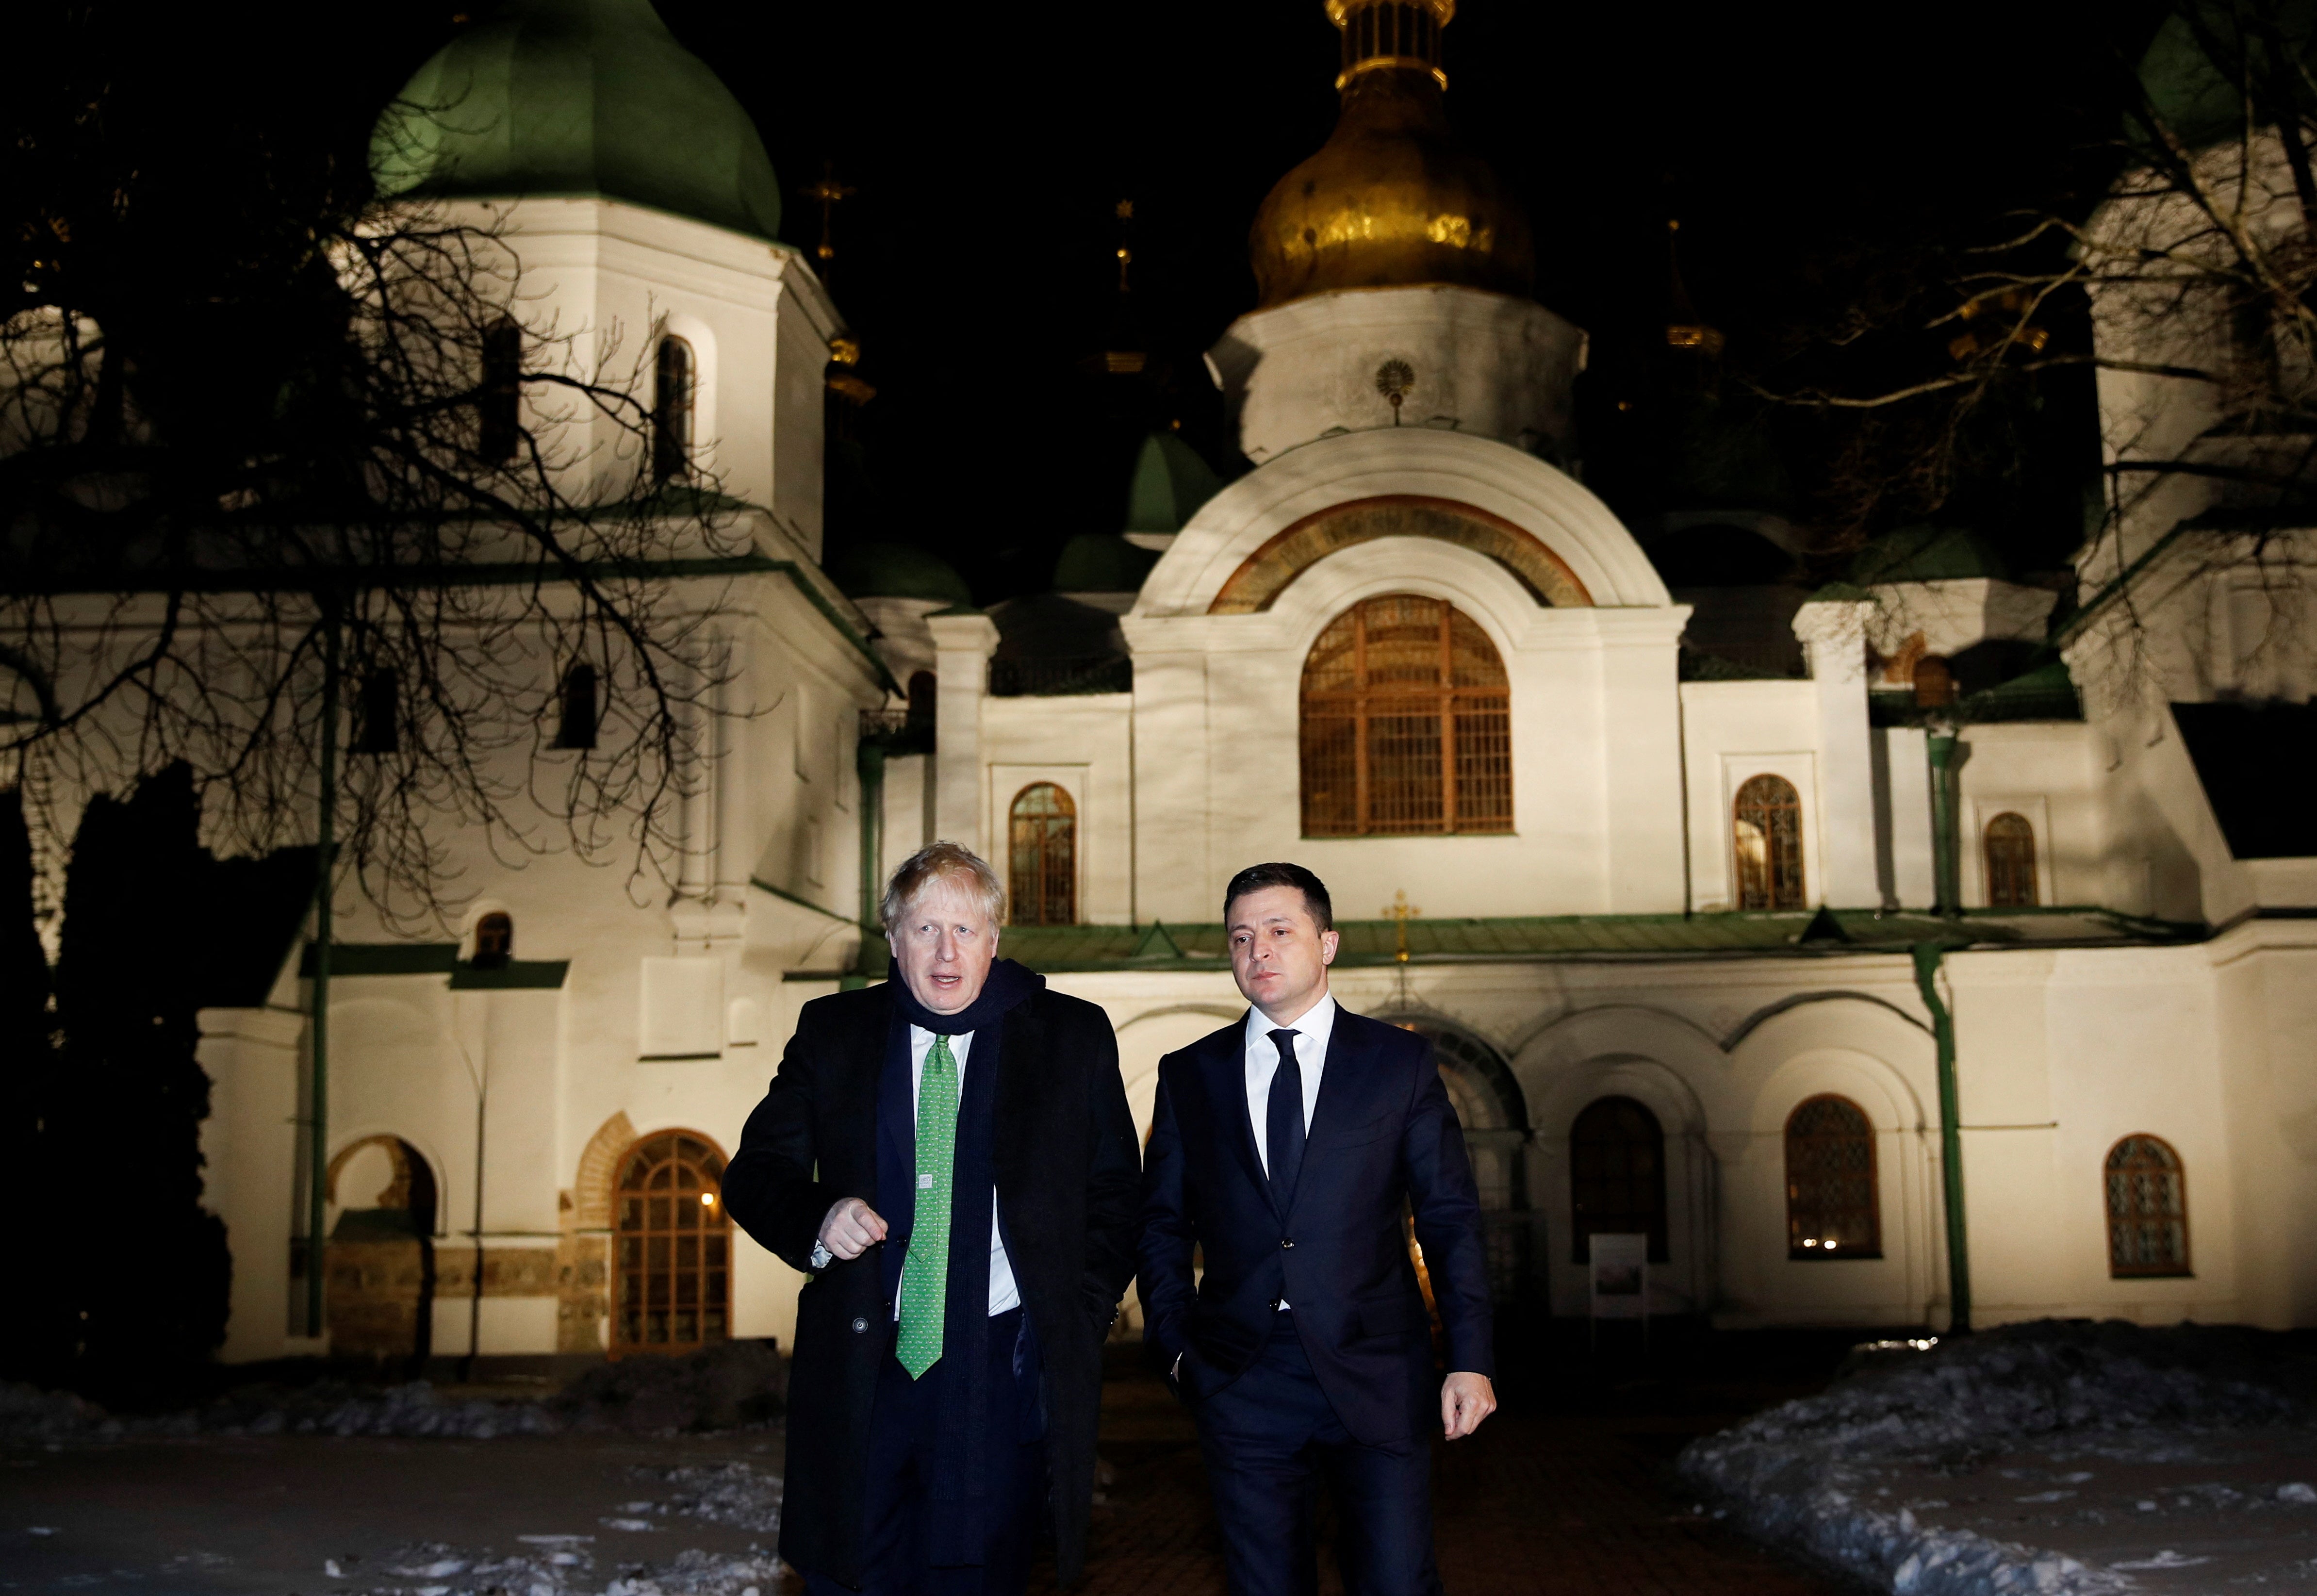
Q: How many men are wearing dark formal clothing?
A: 2